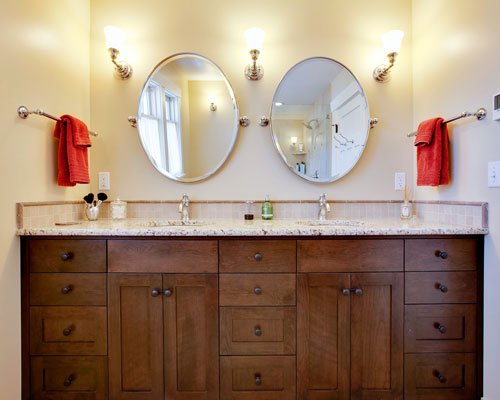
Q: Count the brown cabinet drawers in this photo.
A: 12